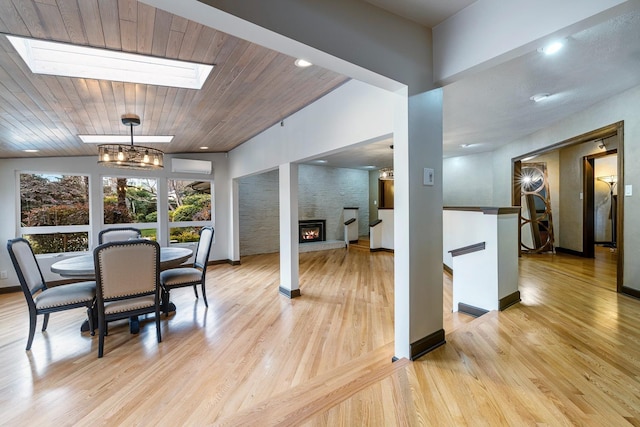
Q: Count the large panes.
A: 3